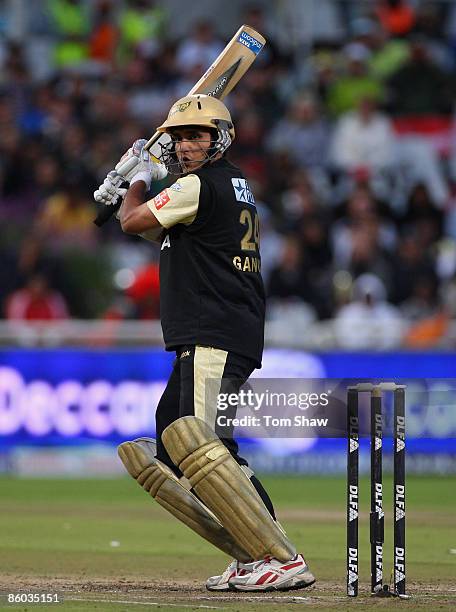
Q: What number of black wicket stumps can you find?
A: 3